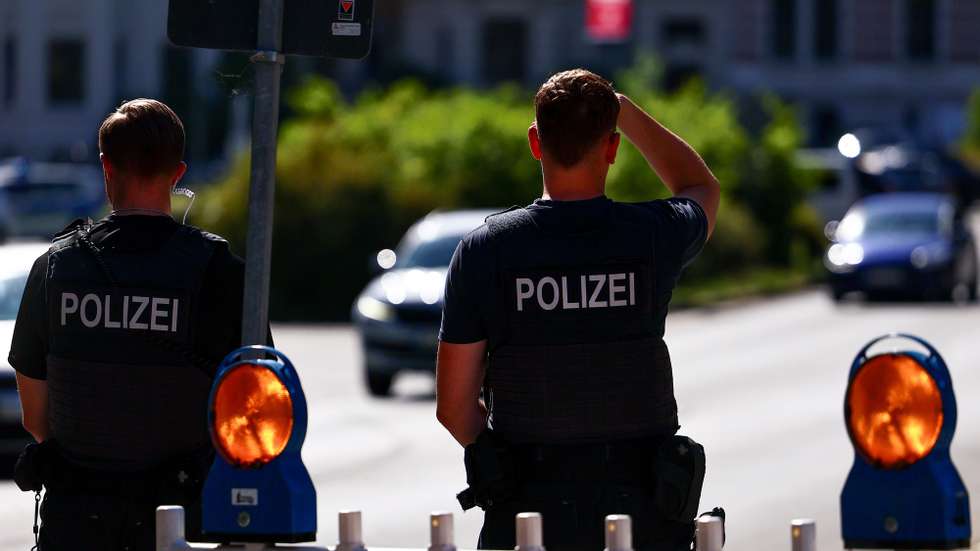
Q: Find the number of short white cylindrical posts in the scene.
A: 7